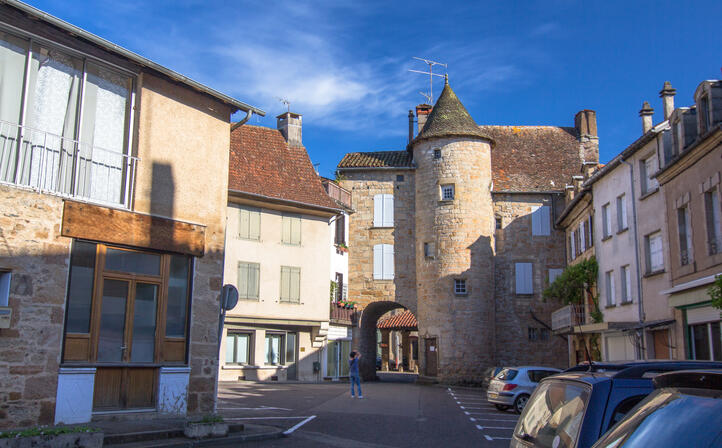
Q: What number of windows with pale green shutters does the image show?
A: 4